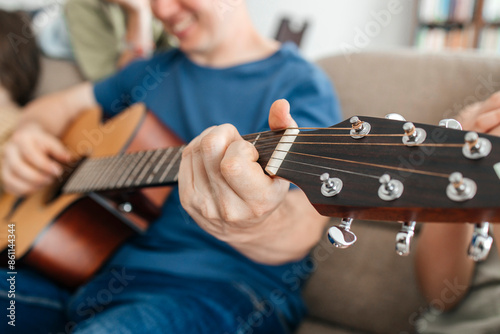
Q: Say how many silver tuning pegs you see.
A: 6